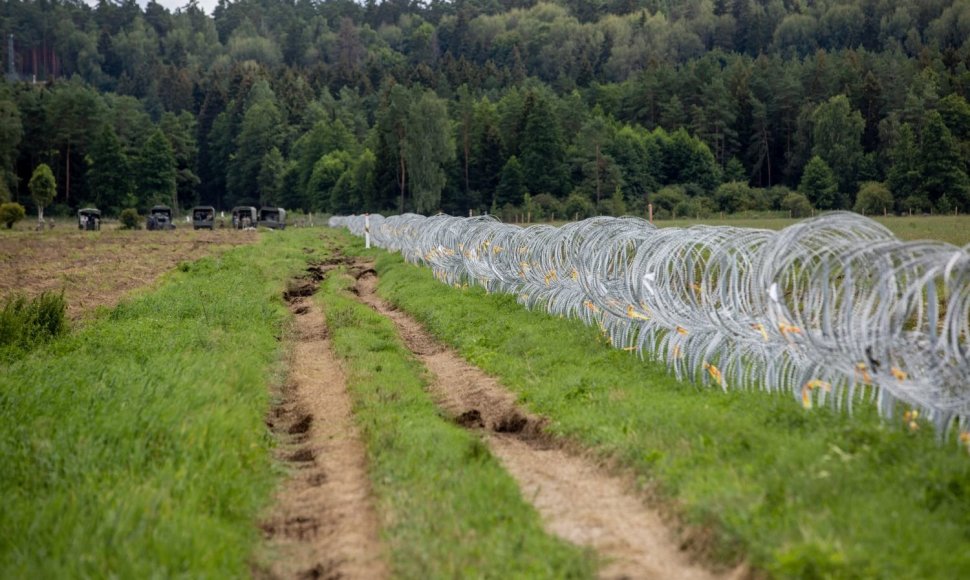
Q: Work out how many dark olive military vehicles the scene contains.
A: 5